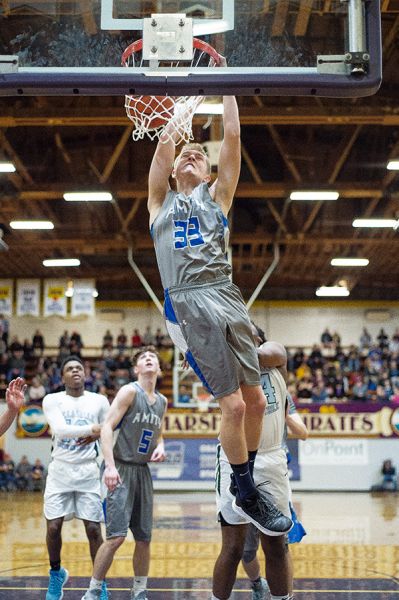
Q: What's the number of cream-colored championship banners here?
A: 4